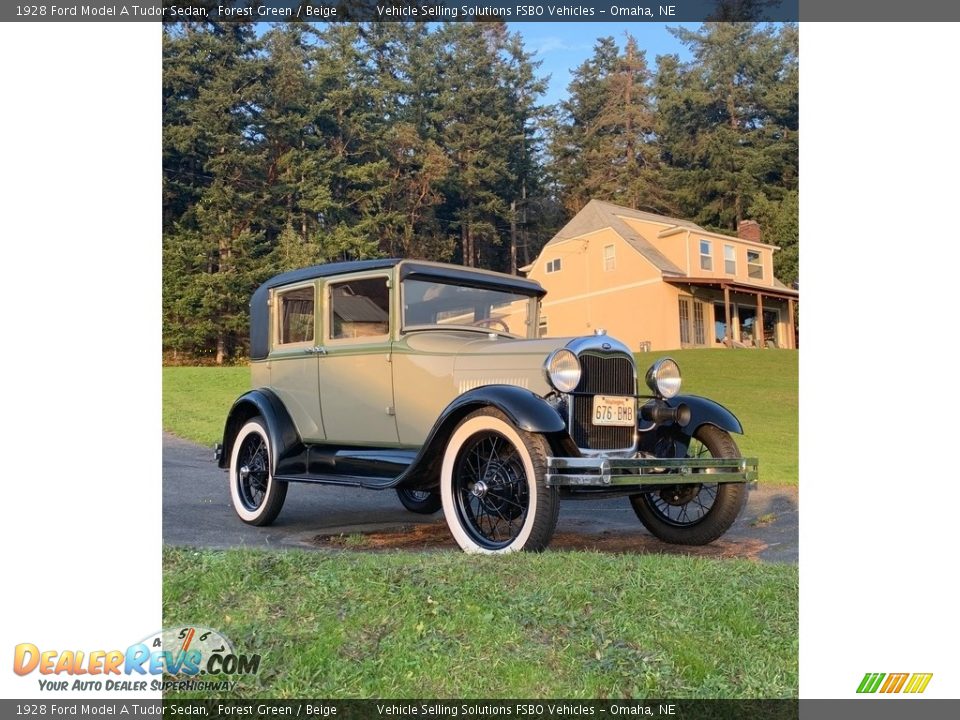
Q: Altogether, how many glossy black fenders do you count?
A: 3